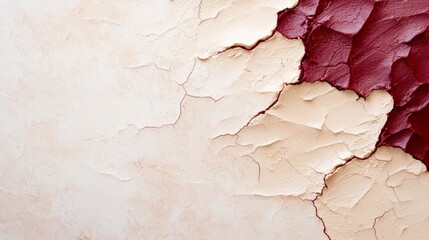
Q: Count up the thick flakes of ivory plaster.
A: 4